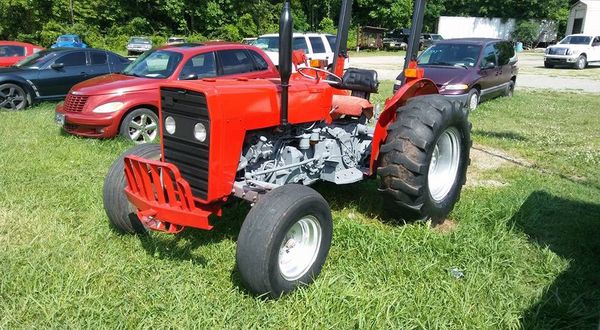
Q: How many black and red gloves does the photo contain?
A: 0